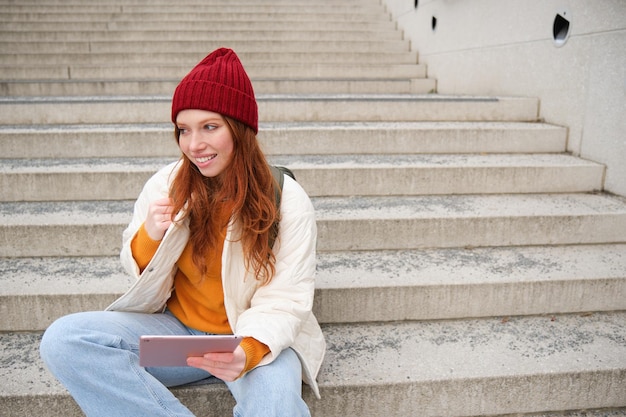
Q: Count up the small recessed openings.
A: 3